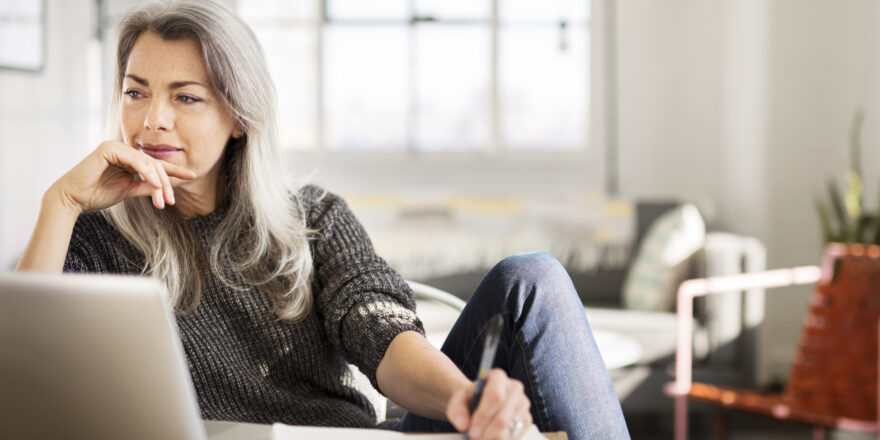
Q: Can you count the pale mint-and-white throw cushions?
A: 1